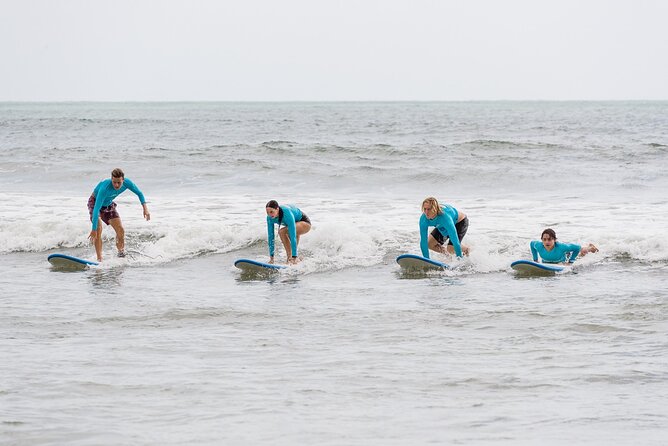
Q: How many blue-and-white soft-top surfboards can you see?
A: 4